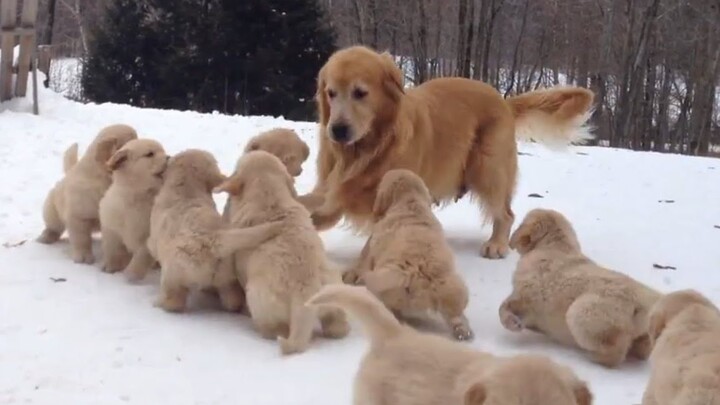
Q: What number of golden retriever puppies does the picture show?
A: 9